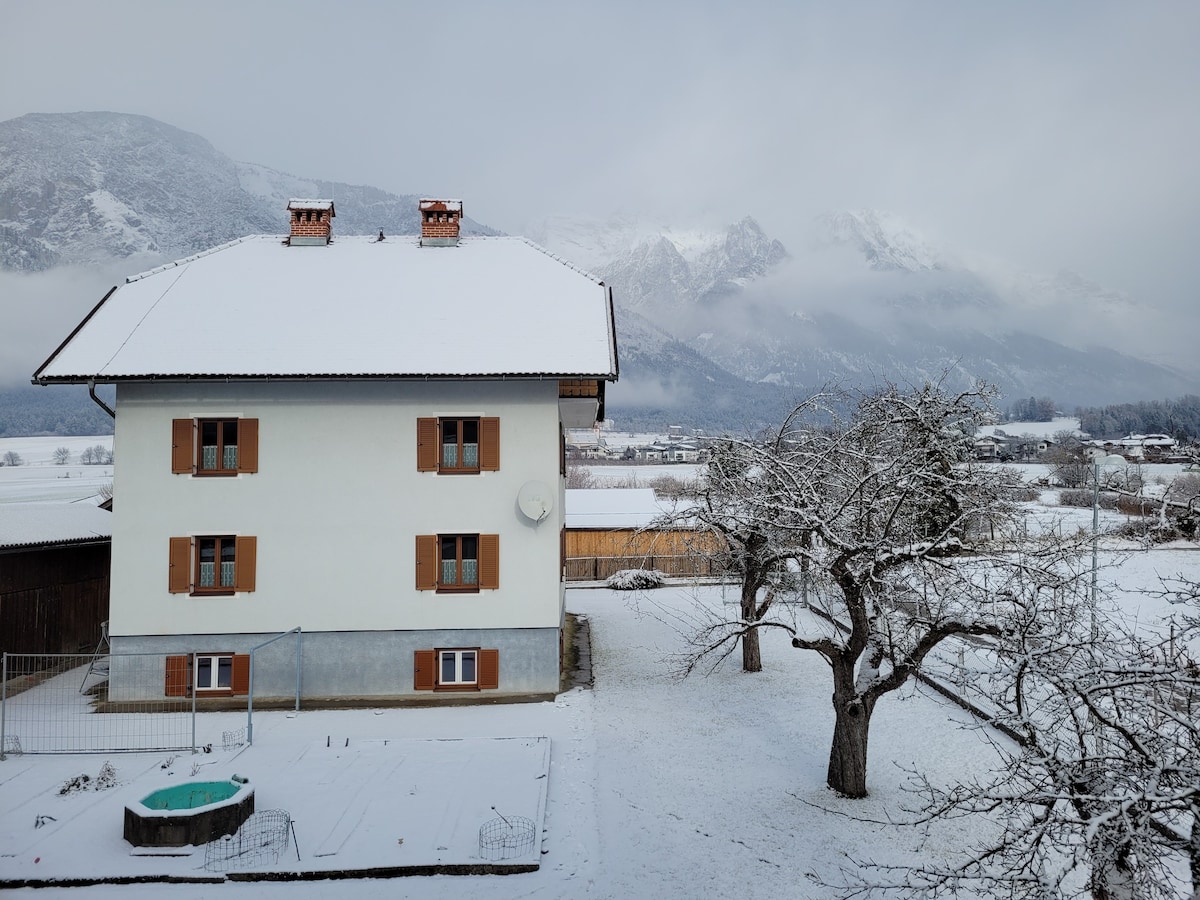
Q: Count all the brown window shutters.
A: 12